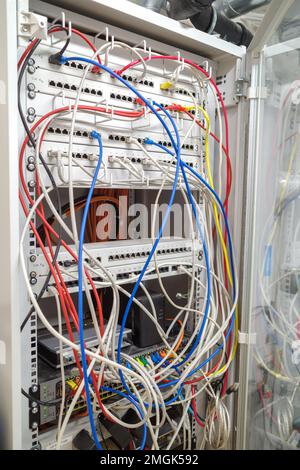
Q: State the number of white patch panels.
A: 6